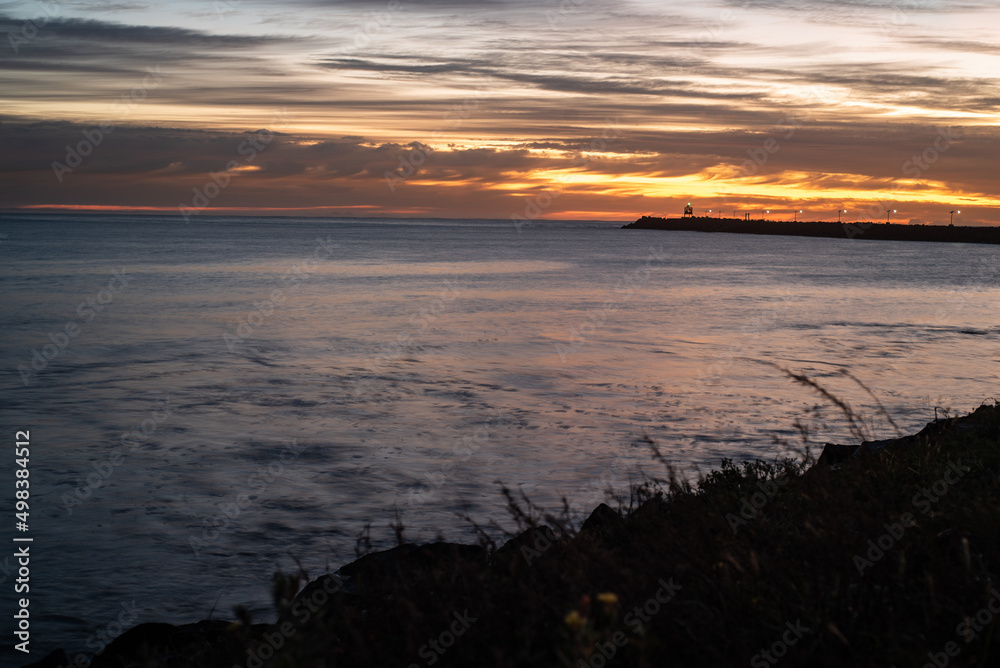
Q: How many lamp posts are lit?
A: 6